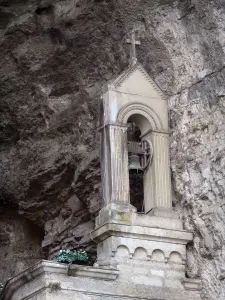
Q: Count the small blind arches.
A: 4